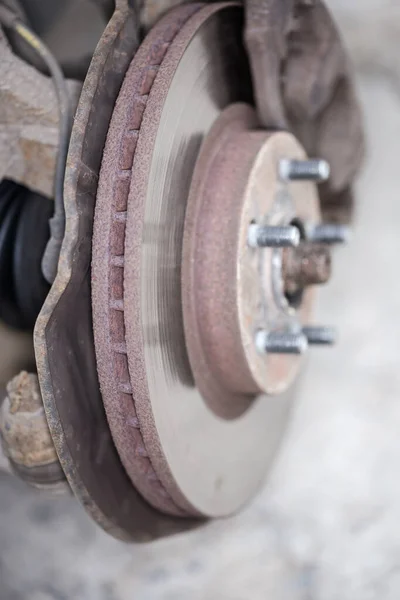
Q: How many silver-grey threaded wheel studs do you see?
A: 5